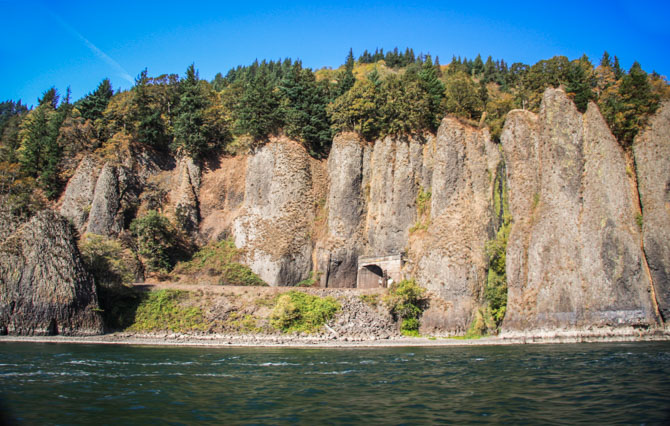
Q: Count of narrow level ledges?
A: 1